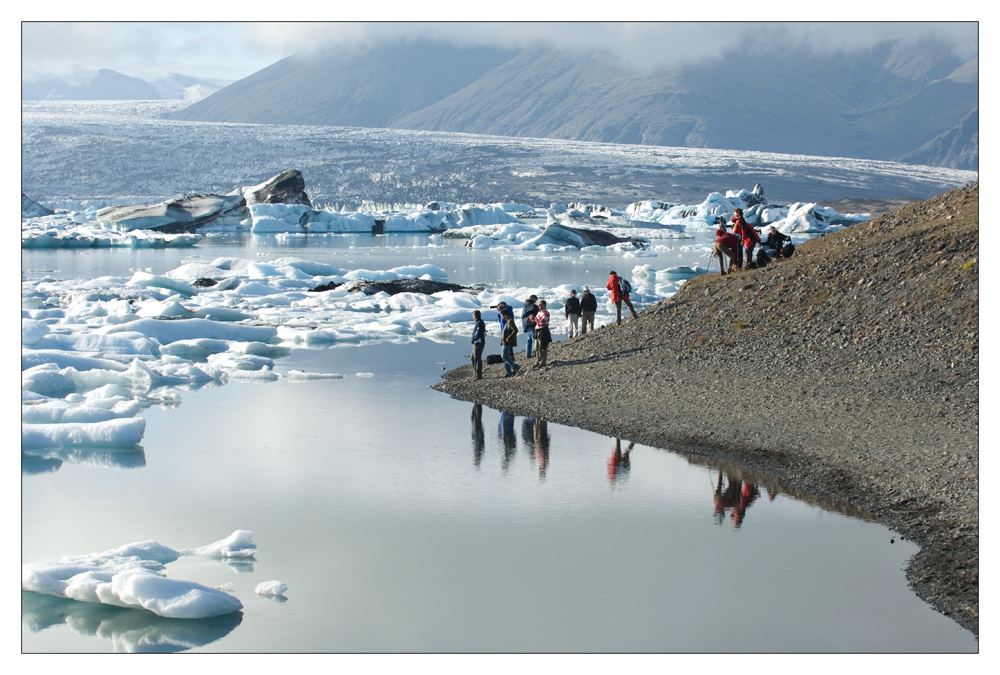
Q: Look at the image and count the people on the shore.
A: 12